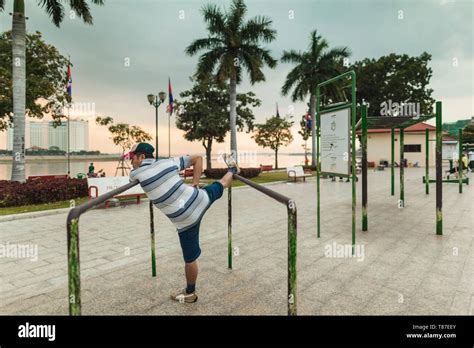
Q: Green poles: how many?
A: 12